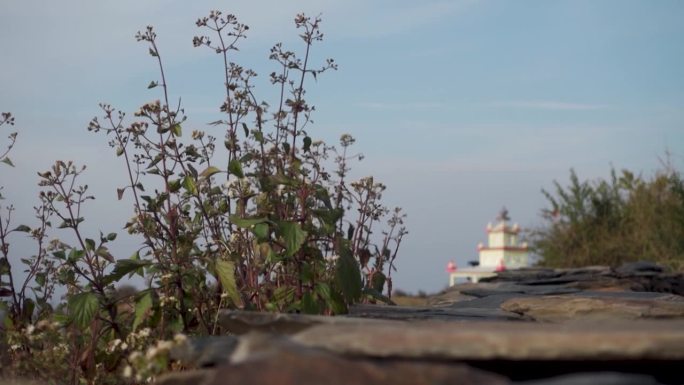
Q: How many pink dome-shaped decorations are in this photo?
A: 2